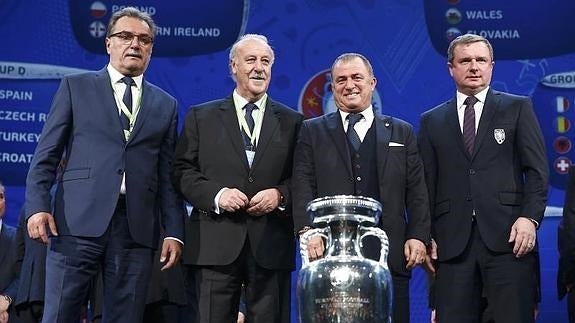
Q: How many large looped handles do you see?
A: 2